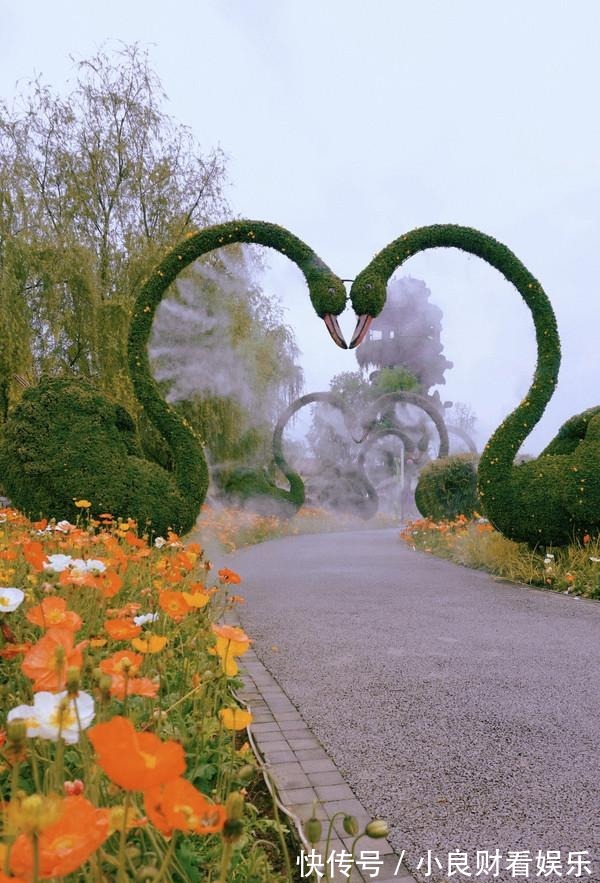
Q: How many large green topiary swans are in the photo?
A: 2